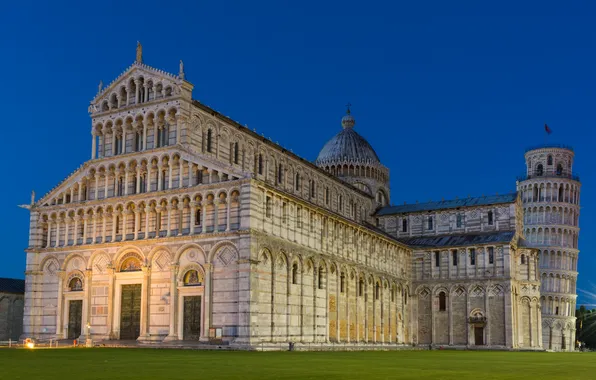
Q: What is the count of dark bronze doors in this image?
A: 3